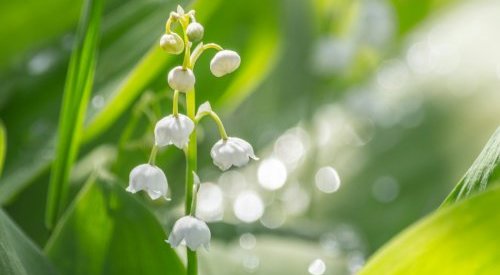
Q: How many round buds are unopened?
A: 4